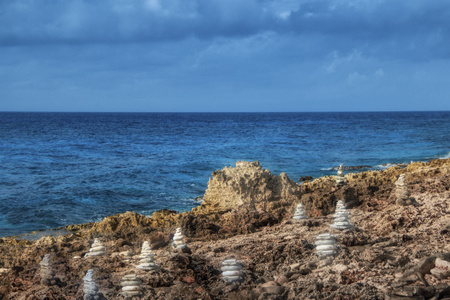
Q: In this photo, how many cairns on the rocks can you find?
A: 12